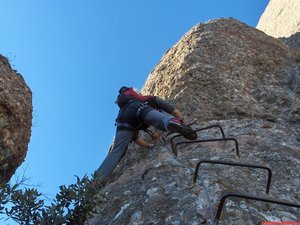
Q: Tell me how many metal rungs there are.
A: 5